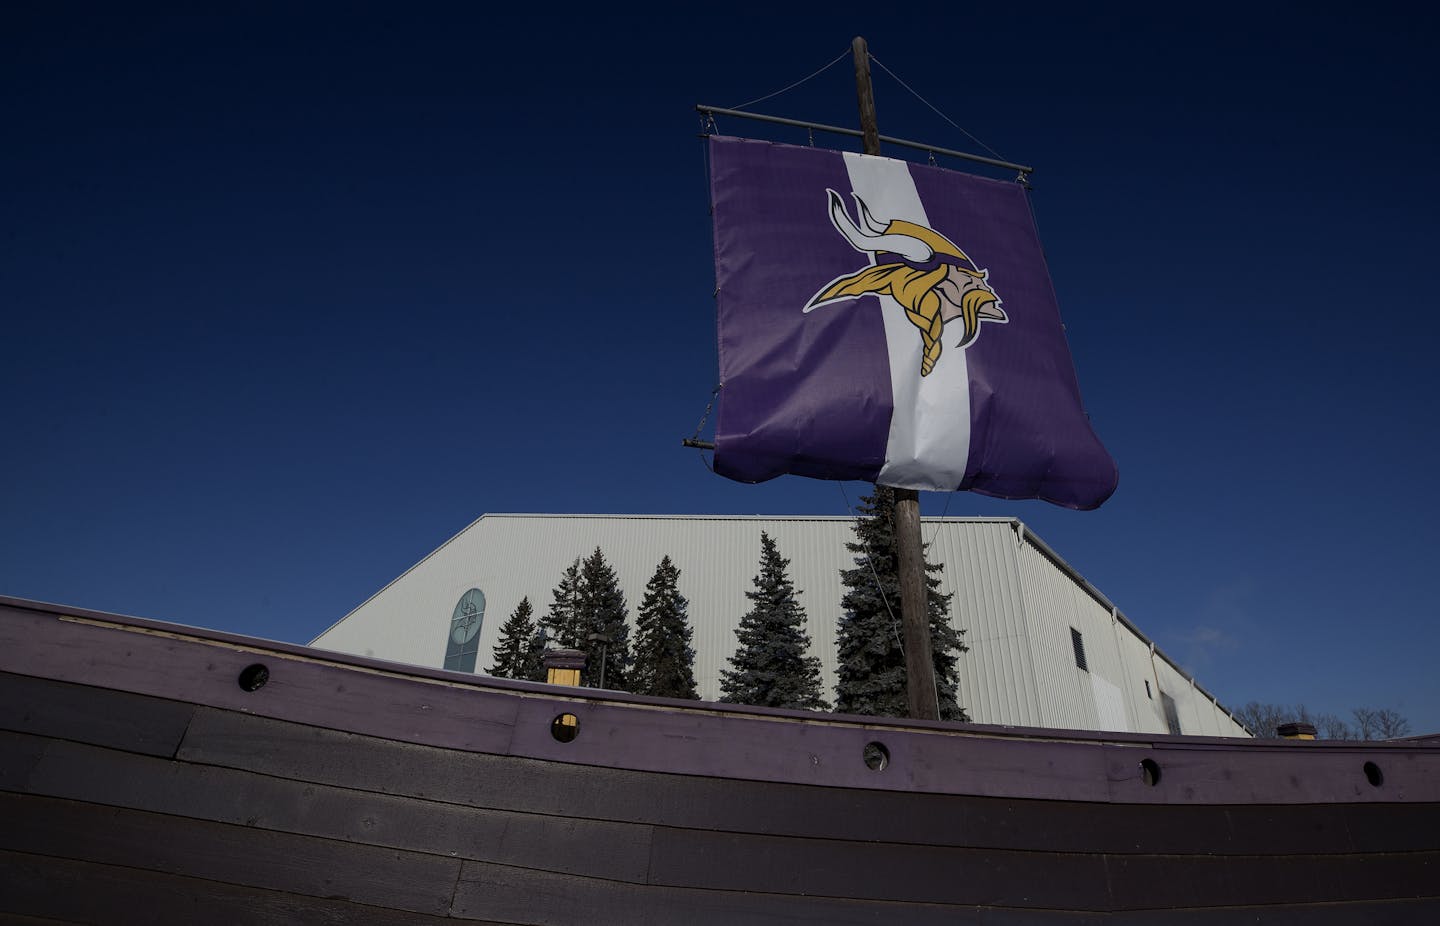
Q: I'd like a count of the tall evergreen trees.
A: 6